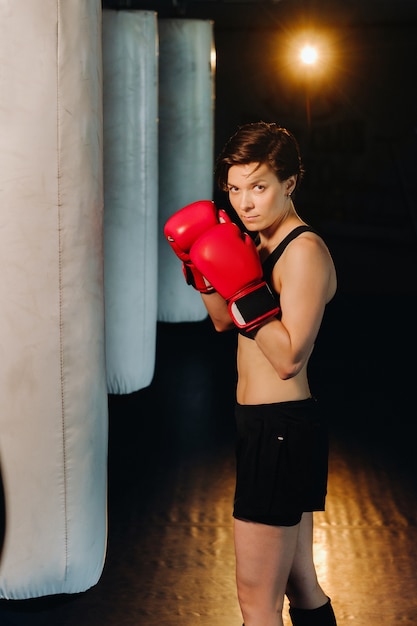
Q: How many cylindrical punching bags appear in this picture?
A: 3